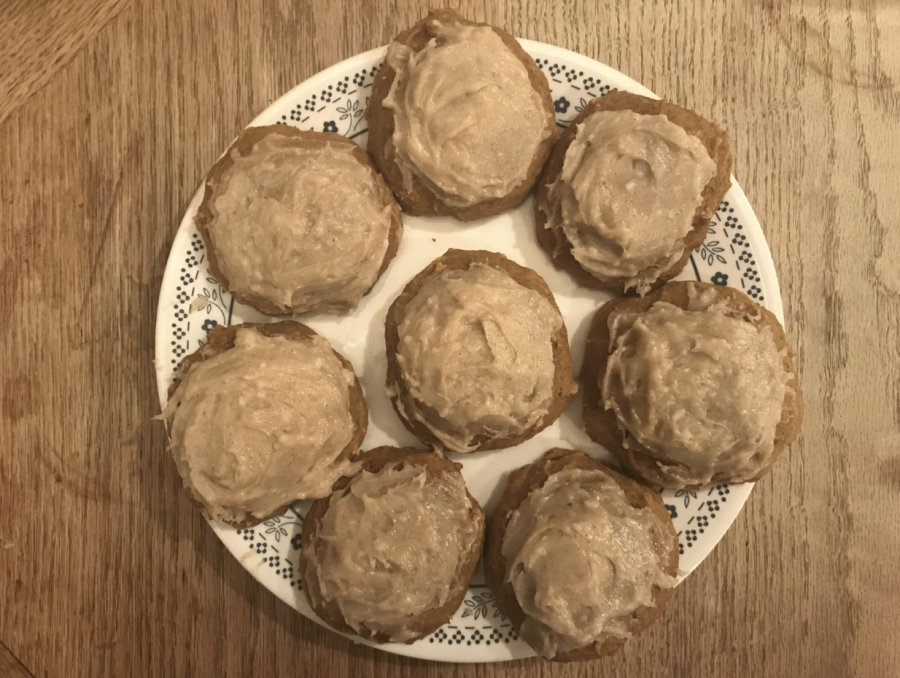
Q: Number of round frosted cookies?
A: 8